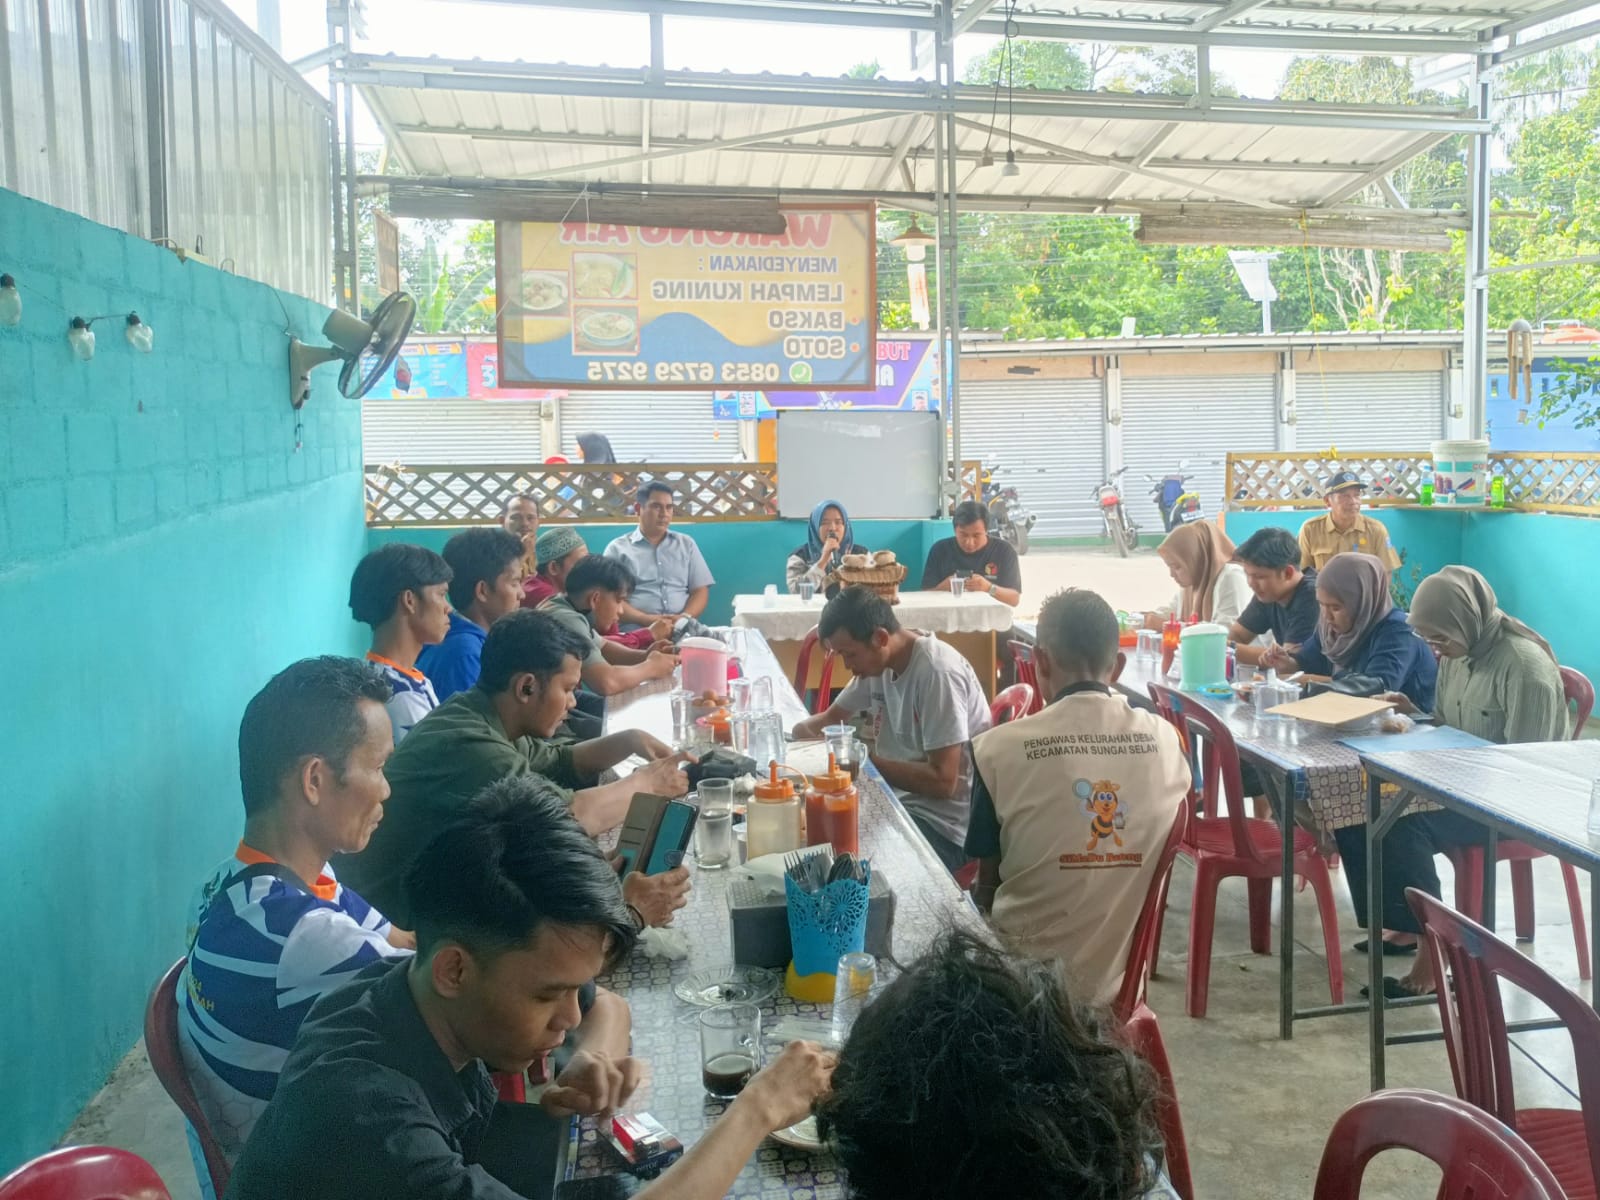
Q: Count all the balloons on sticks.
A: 0